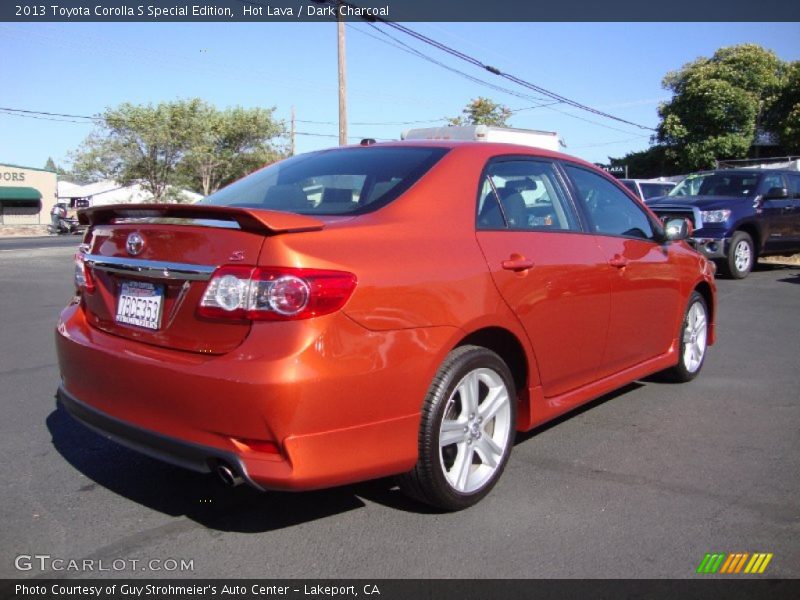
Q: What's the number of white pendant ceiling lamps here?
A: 0